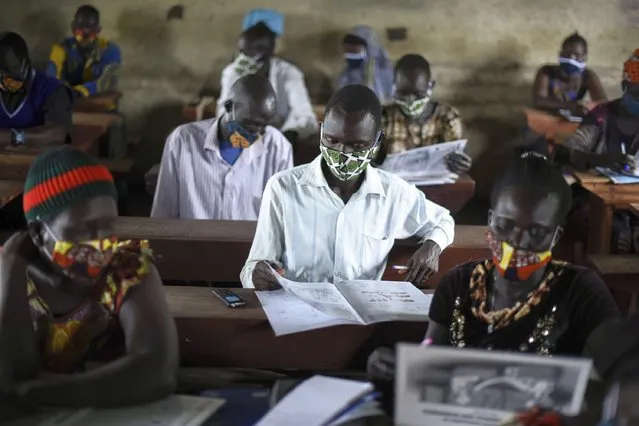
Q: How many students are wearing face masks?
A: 11